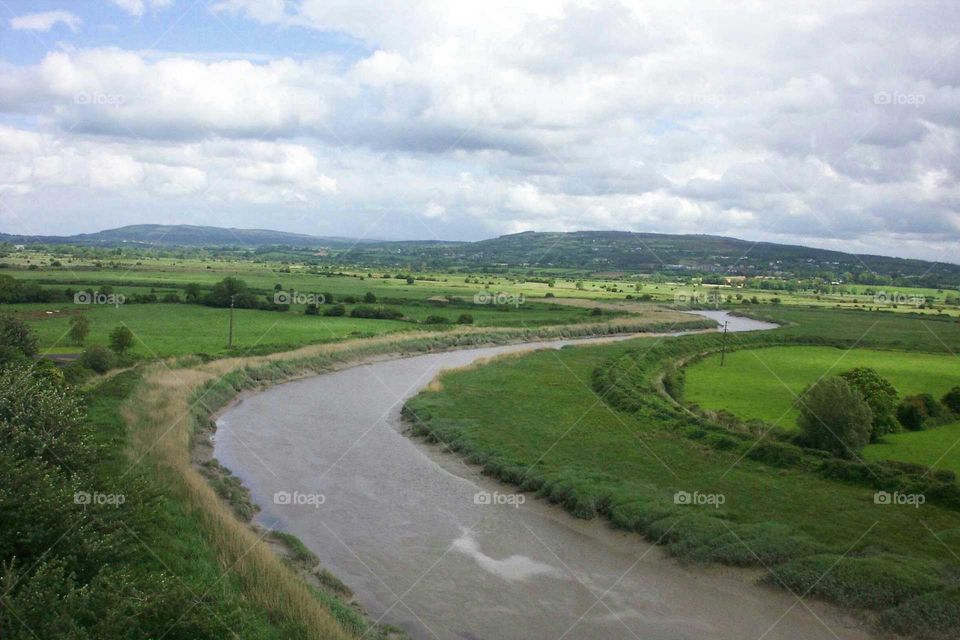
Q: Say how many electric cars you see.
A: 0